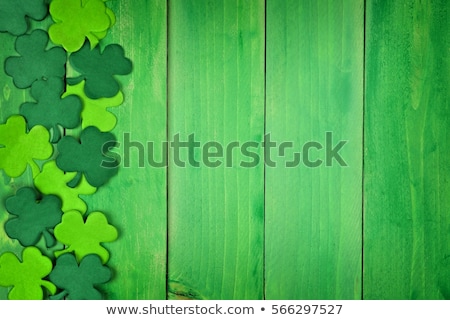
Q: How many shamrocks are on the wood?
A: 14